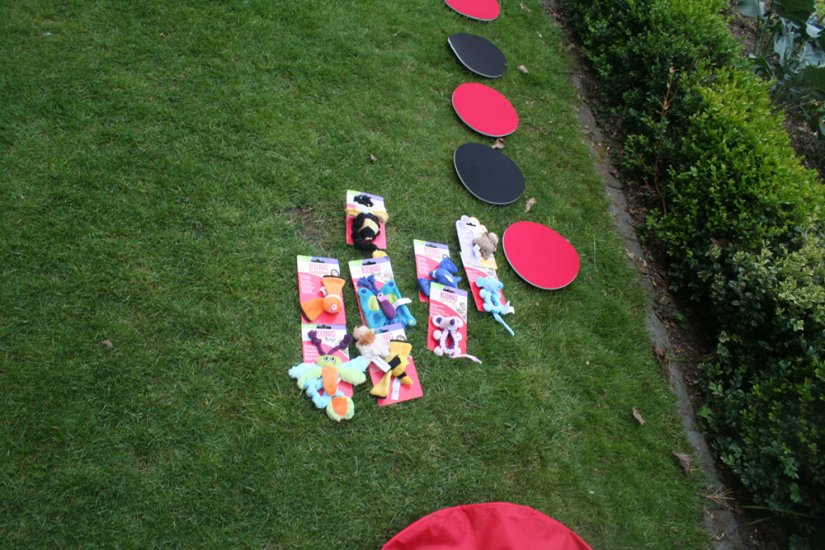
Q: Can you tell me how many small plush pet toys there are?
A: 10